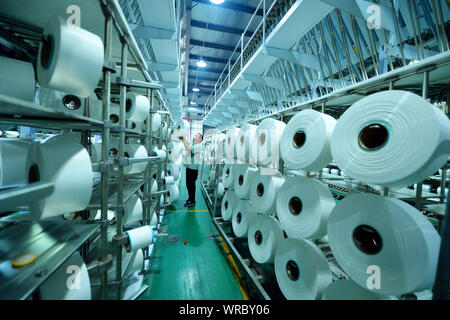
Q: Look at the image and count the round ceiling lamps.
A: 4